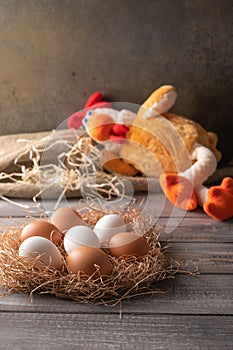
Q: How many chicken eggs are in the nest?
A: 7